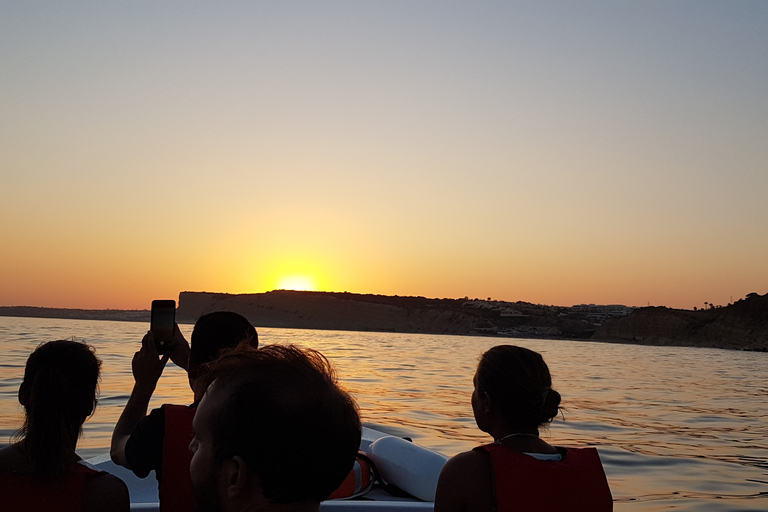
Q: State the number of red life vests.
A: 3